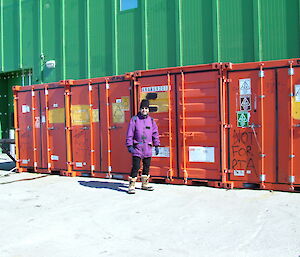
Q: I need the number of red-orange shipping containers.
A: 4